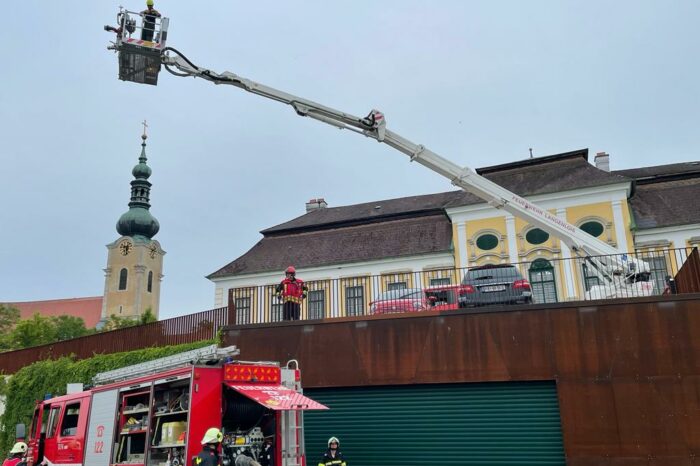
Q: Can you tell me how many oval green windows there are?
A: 3